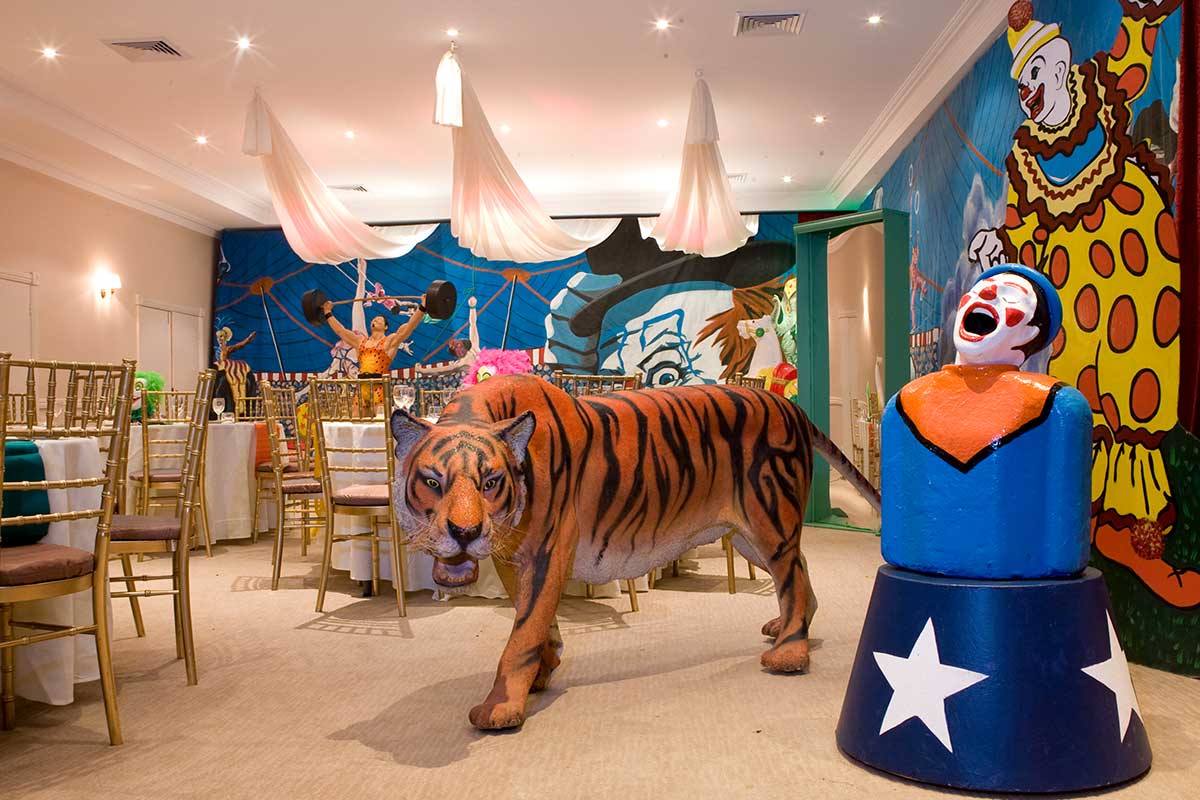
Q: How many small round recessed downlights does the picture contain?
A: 11